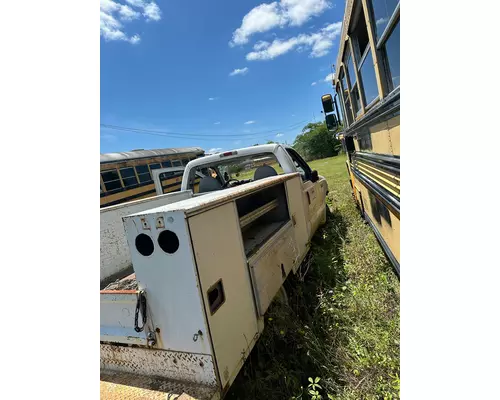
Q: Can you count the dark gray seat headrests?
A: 2